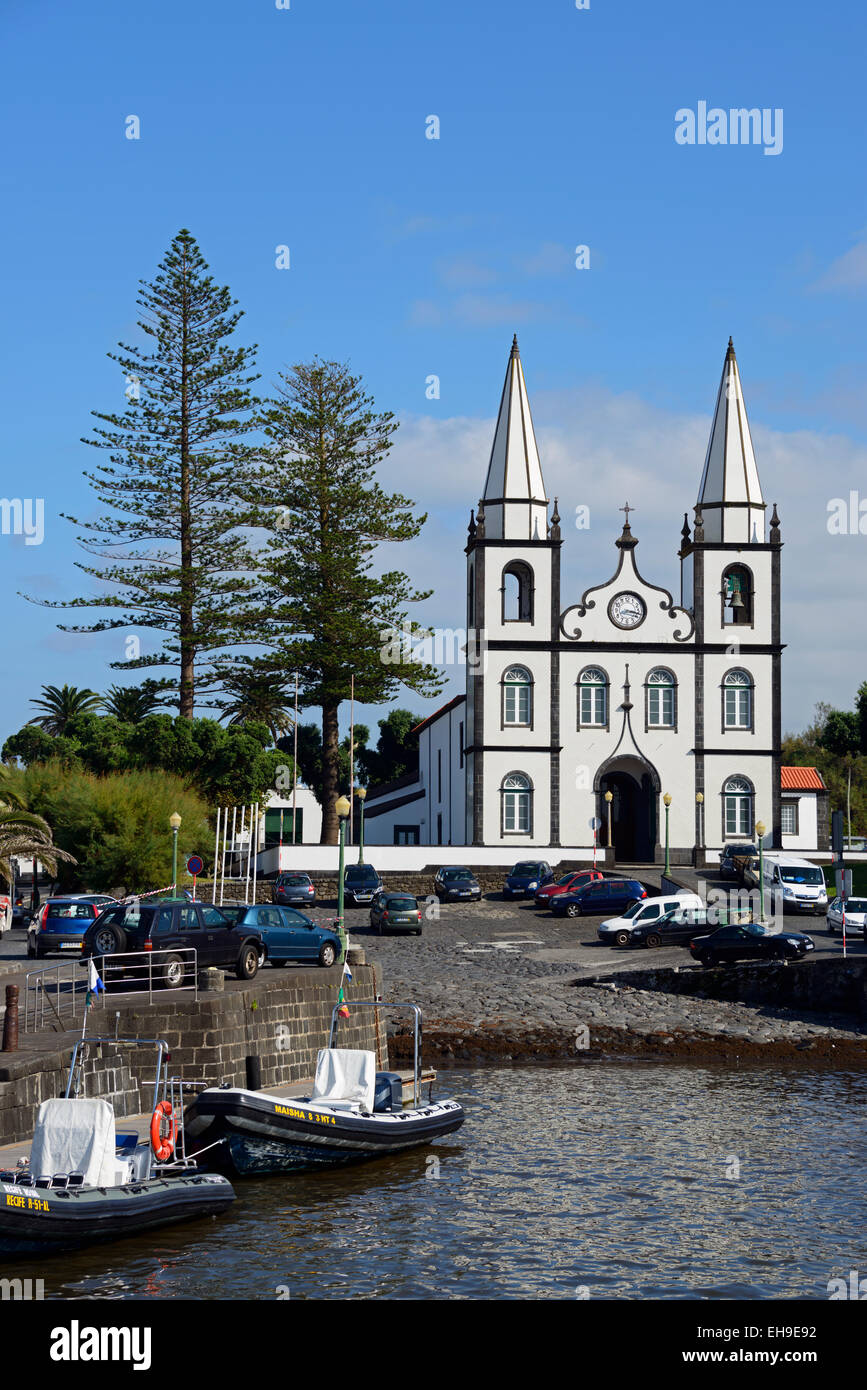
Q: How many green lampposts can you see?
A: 5